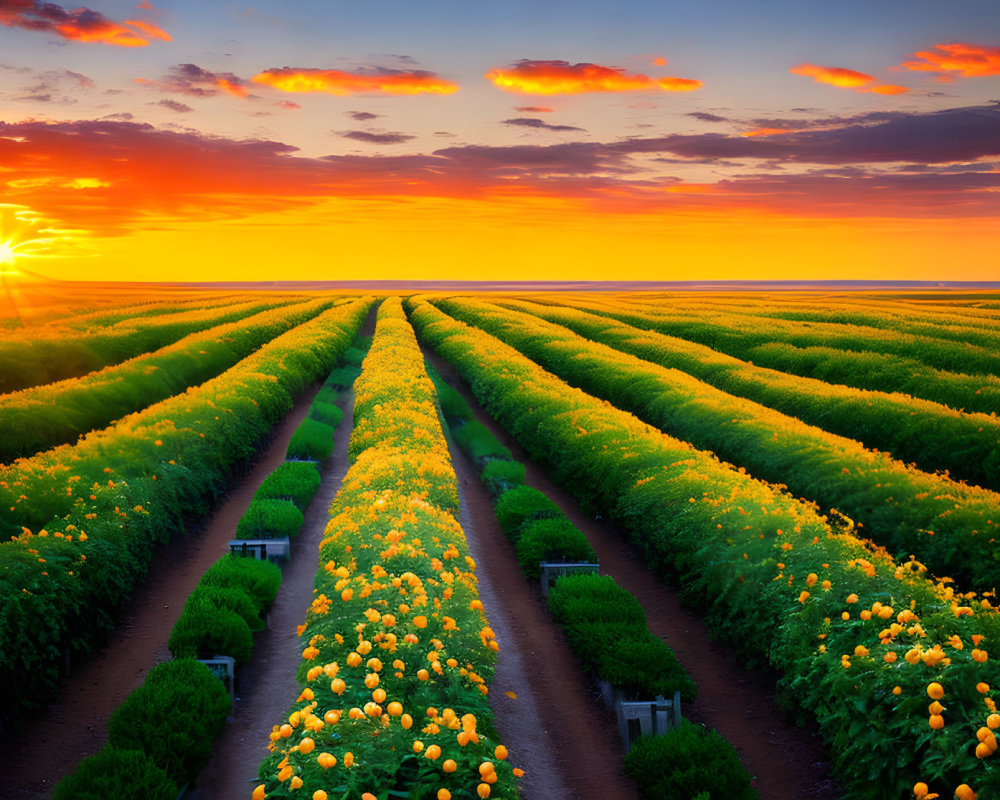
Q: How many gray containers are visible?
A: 4